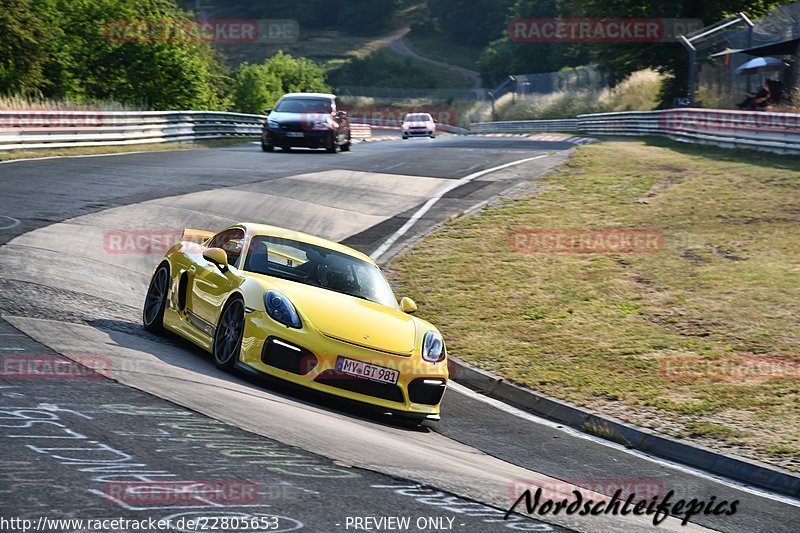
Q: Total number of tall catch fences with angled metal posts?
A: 2